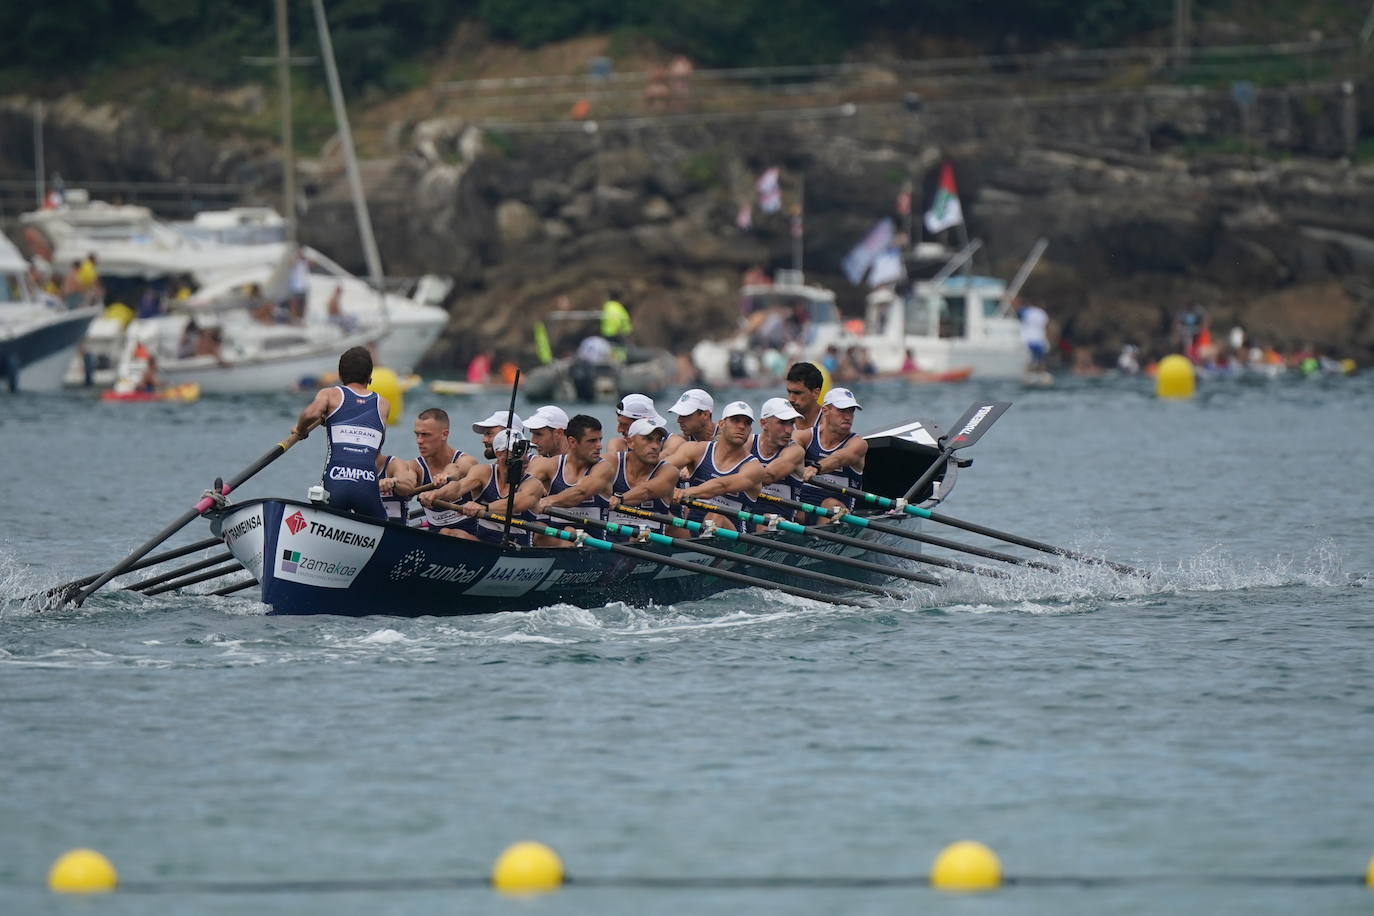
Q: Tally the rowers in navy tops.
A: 14